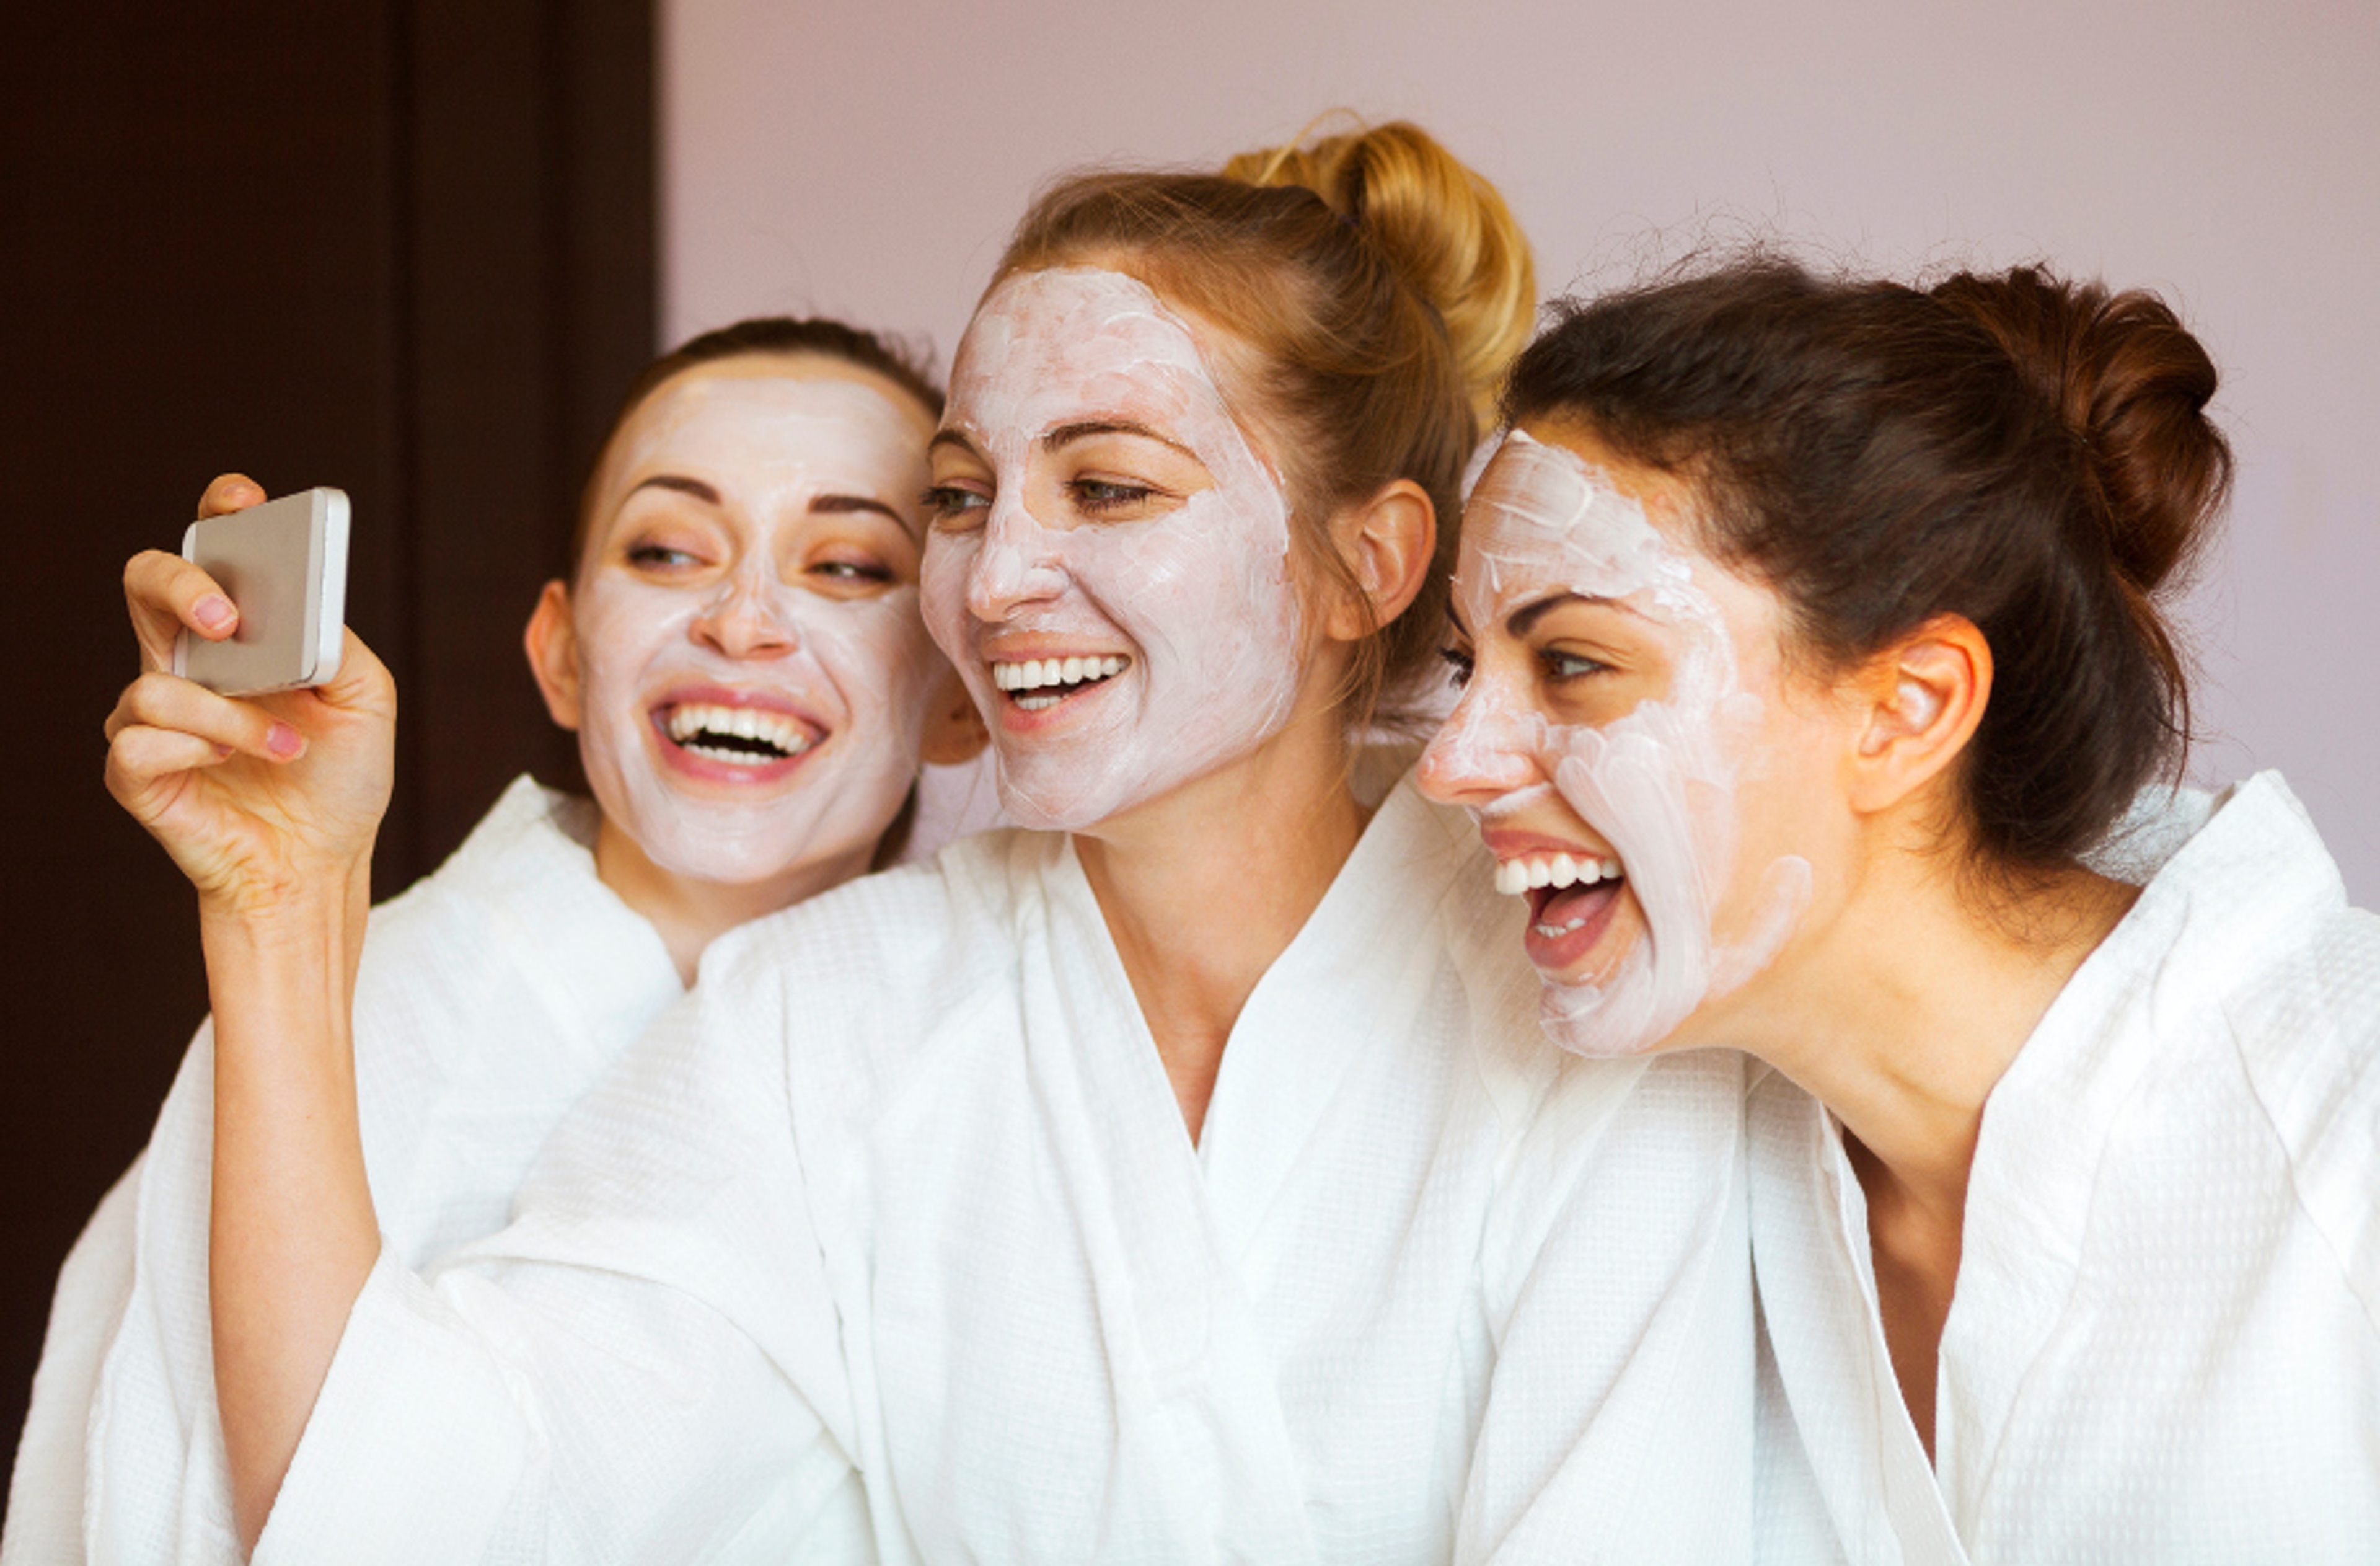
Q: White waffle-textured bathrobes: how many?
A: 3